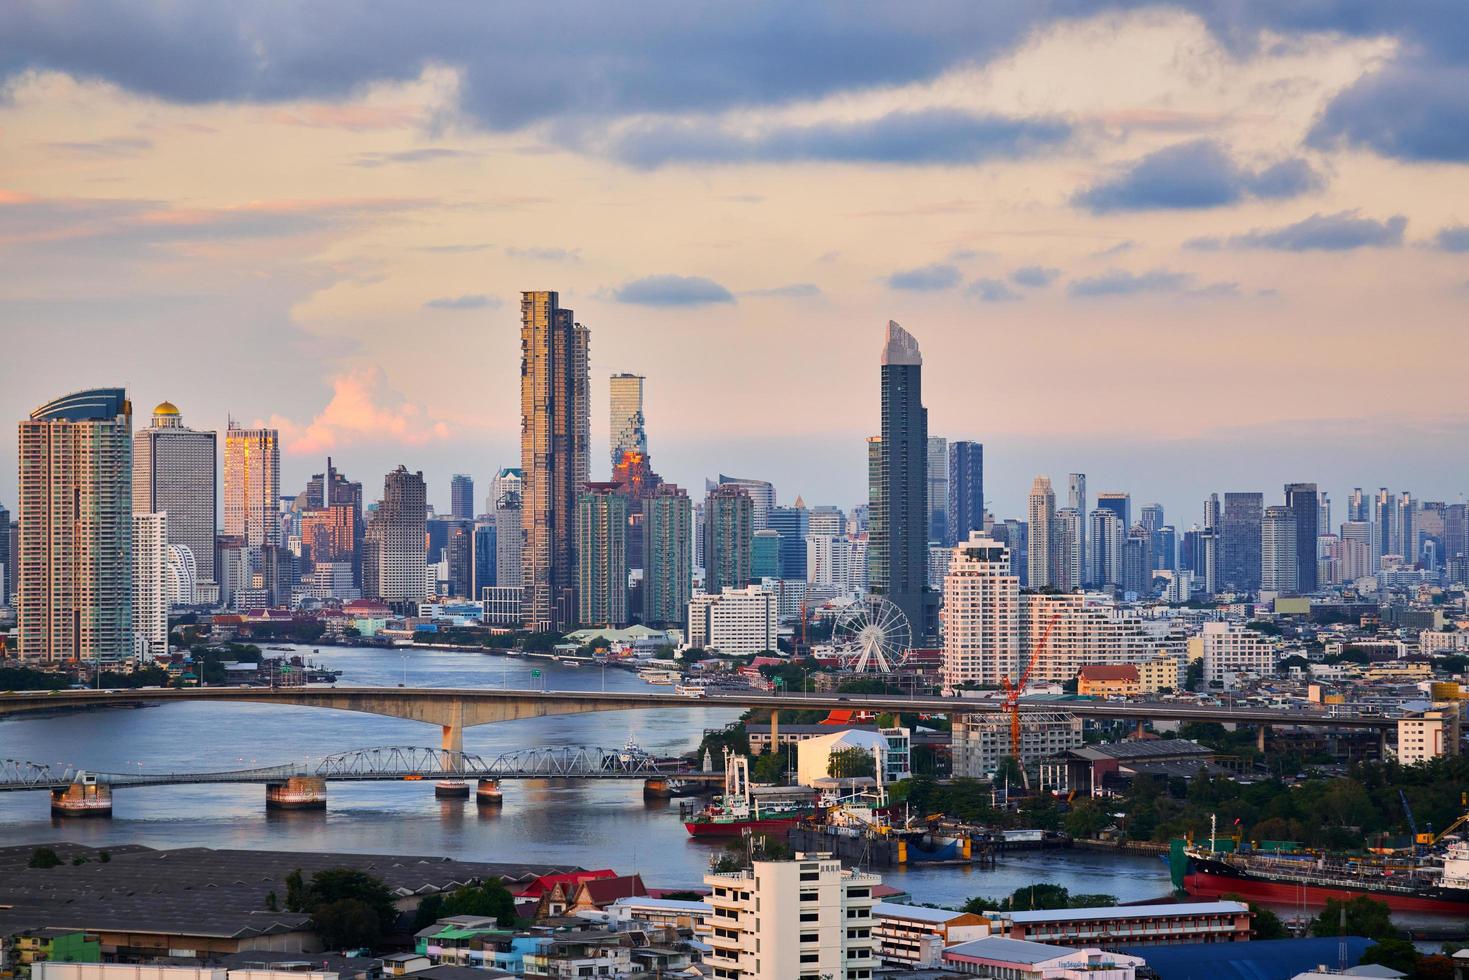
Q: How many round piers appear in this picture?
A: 5